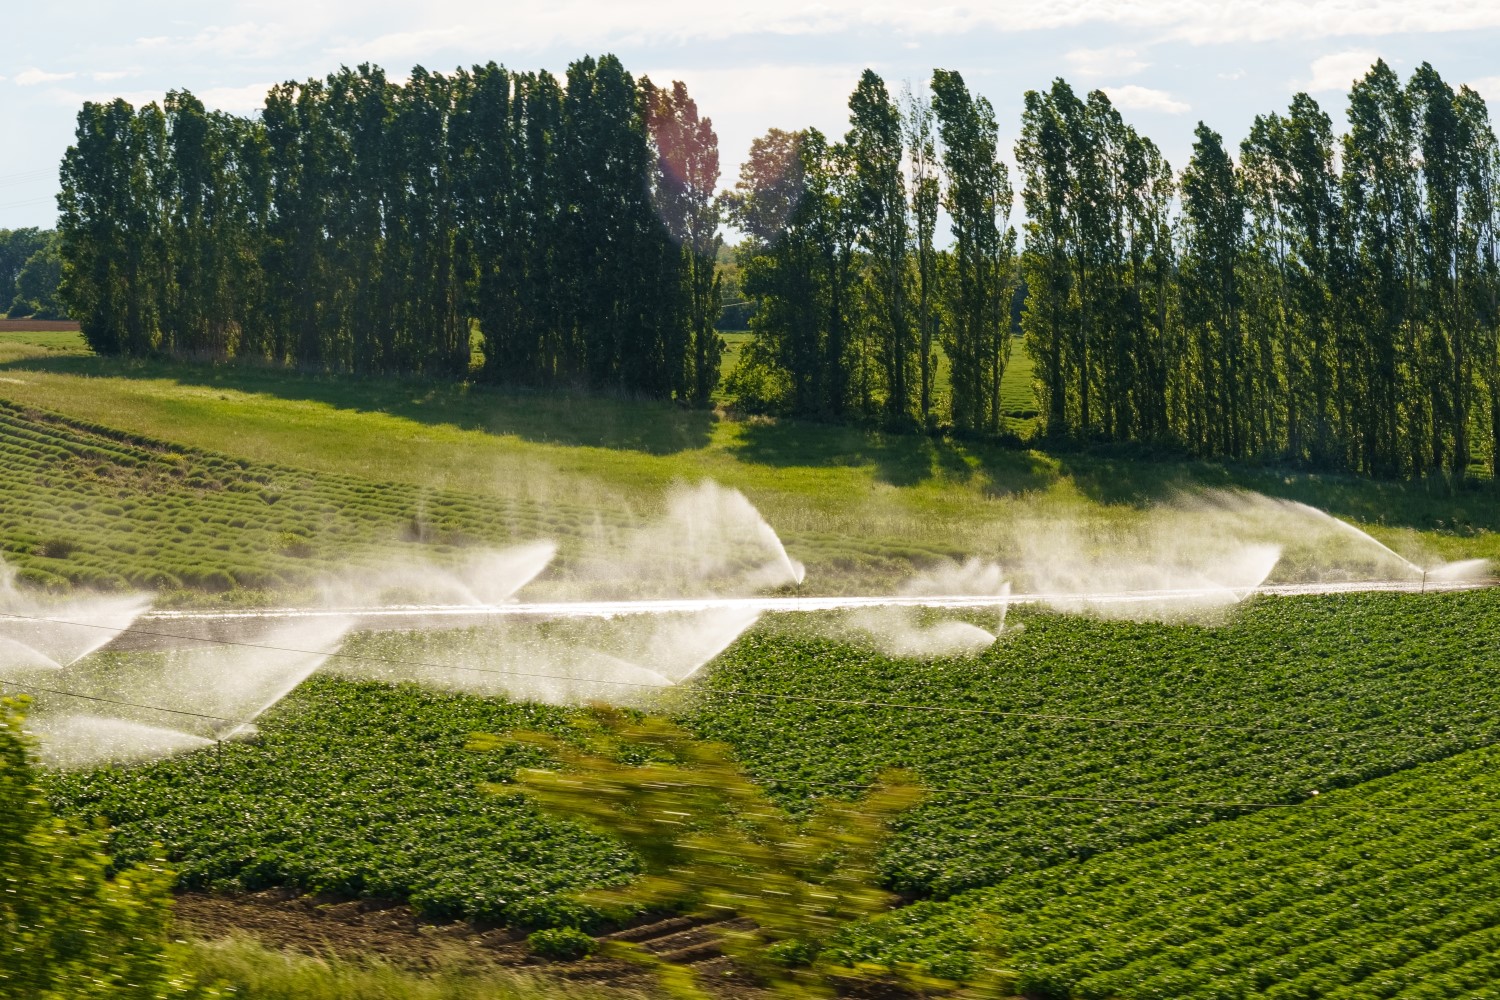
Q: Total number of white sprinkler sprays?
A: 8